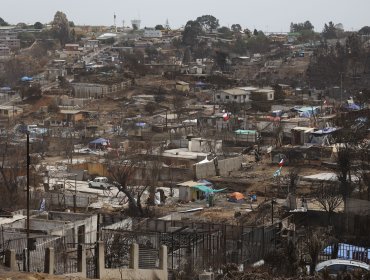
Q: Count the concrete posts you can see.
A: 6